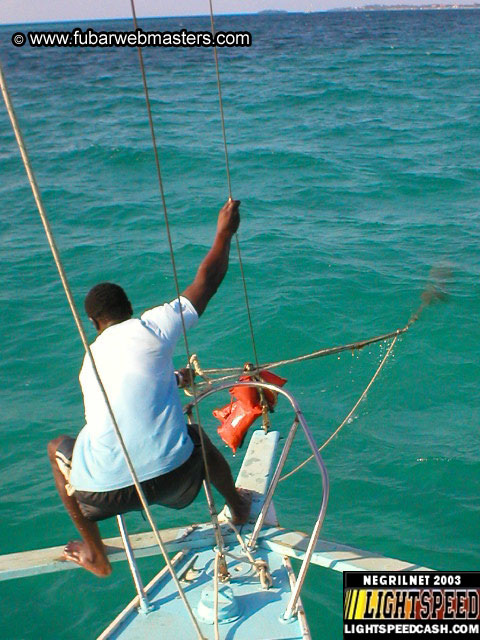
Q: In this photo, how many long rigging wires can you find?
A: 3